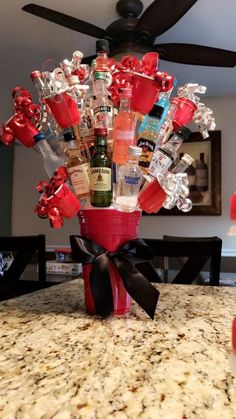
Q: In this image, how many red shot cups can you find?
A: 6